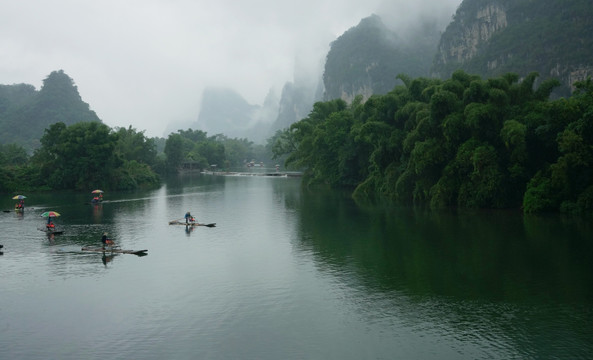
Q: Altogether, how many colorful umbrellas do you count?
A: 3